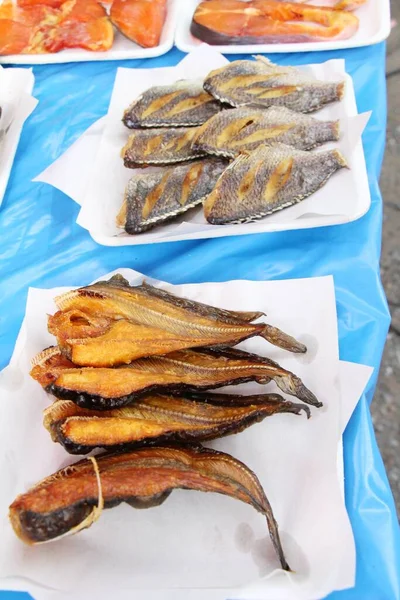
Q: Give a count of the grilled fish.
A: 10